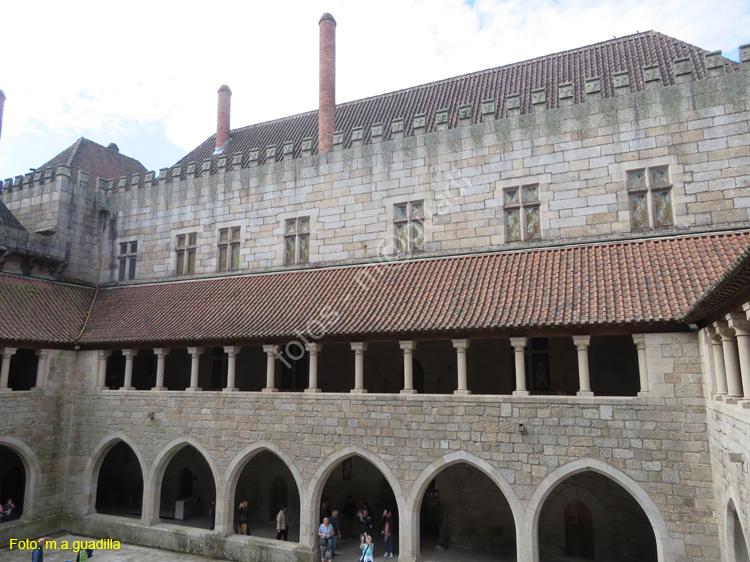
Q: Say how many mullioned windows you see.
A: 7